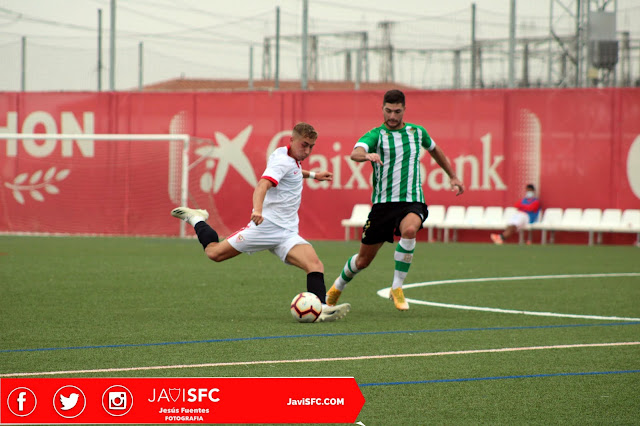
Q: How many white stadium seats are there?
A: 12